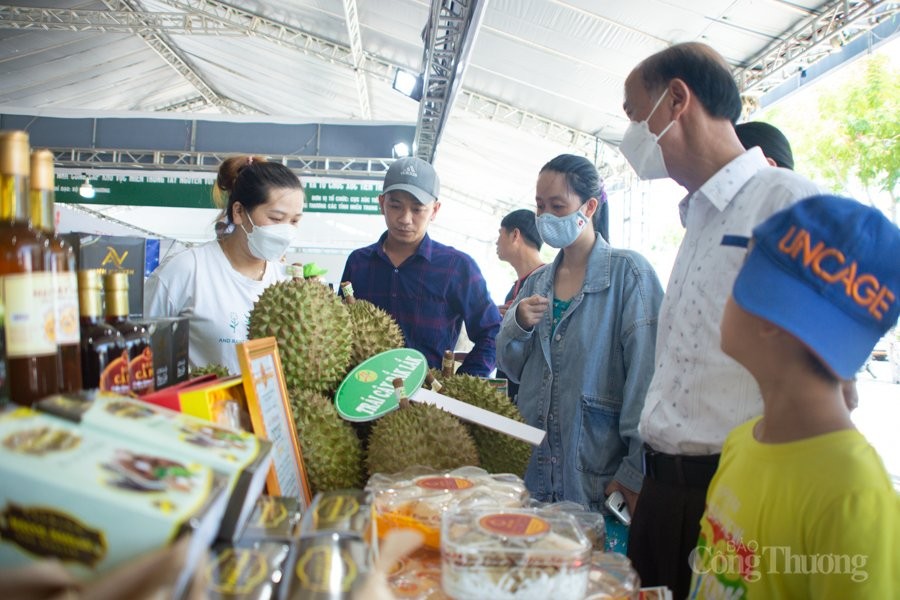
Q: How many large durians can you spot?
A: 5